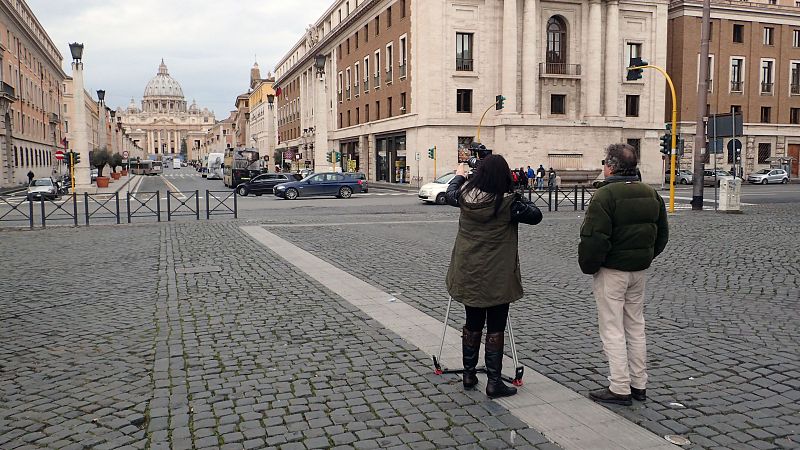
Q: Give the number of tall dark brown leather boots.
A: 2